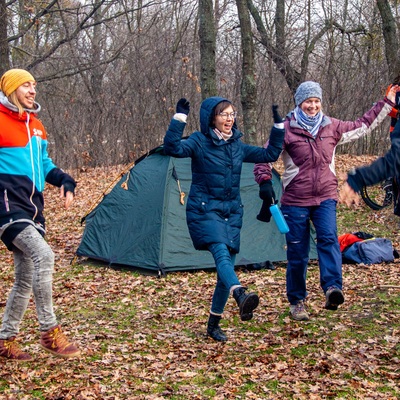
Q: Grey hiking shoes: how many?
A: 2